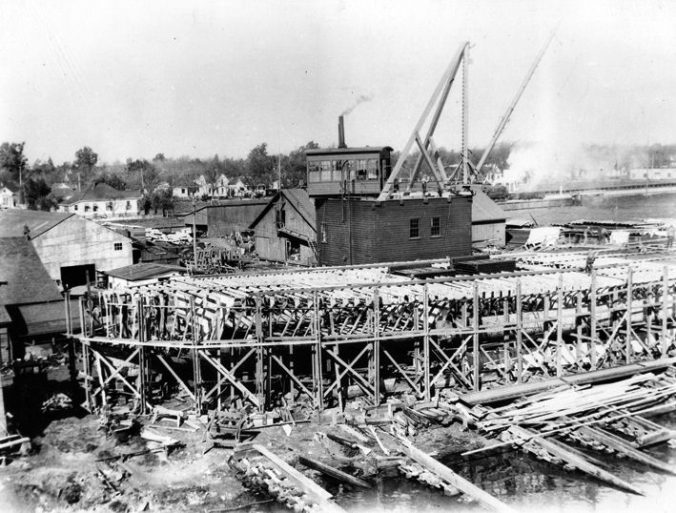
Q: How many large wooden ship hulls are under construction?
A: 1